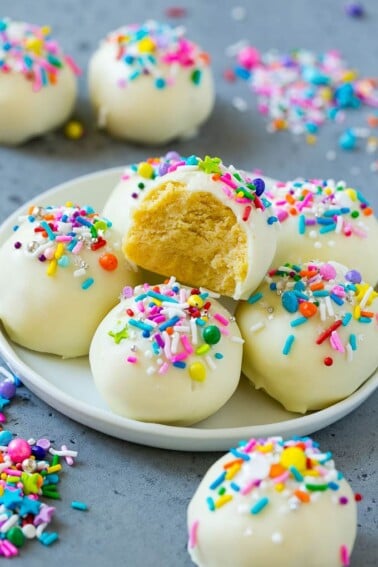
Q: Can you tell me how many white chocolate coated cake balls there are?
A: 9